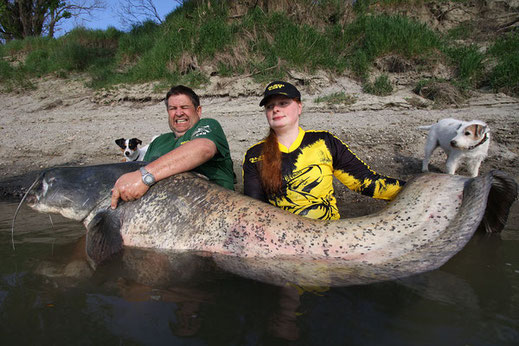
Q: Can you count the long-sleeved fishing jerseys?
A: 1